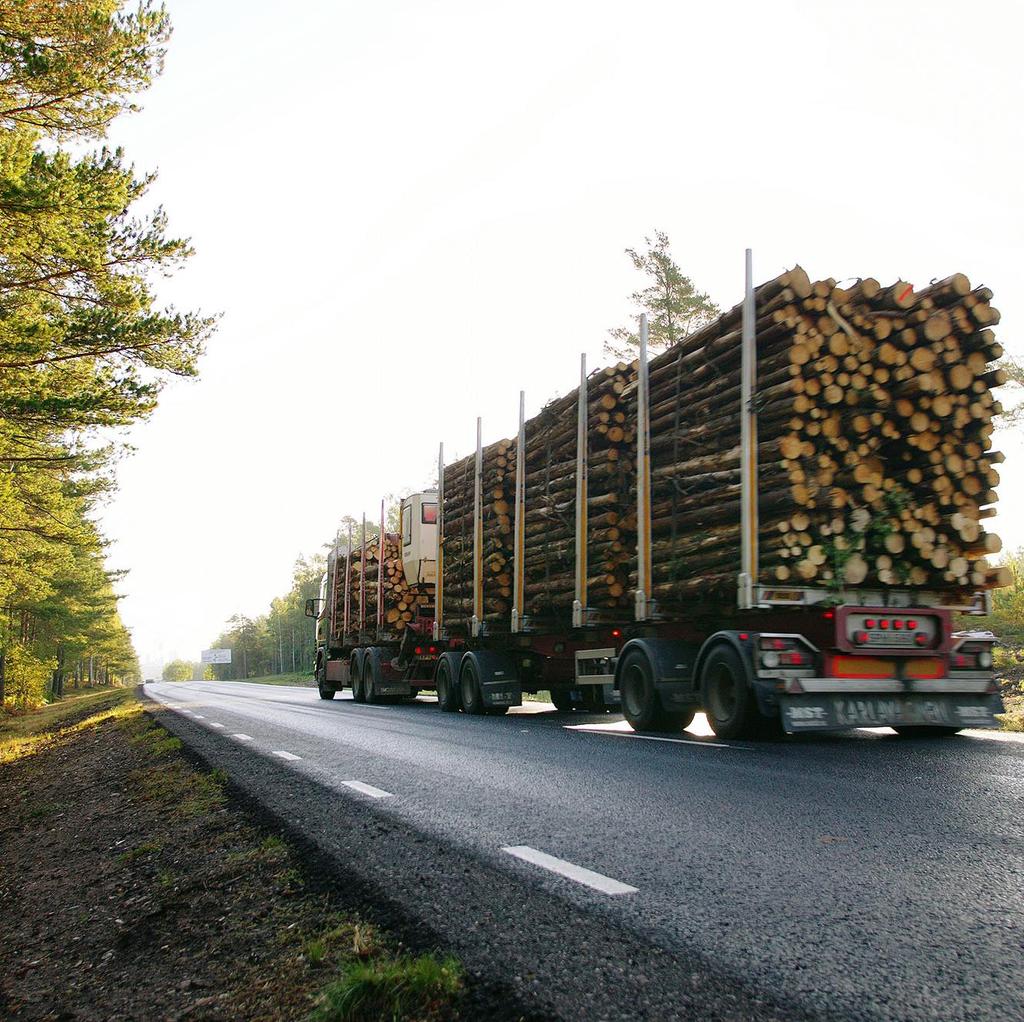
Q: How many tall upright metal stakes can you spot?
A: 10